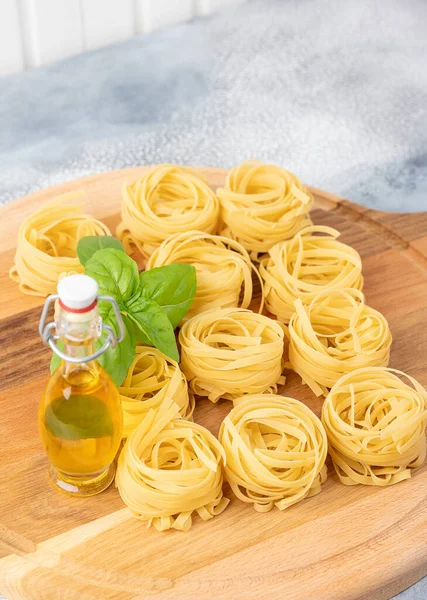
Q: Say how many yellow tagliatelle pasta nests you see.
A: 11